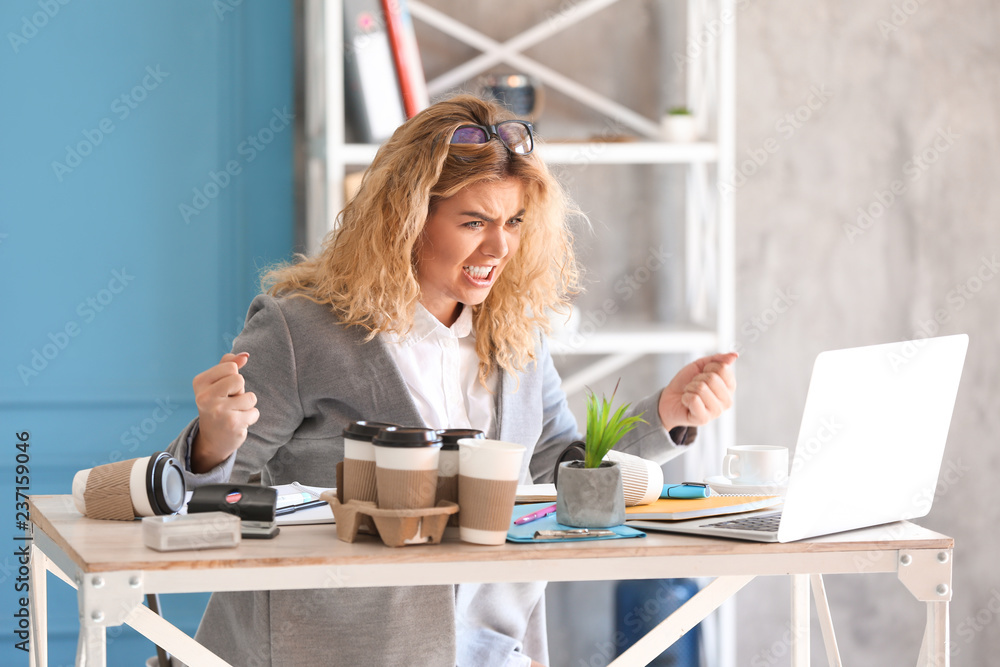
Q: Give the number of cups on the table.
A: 7